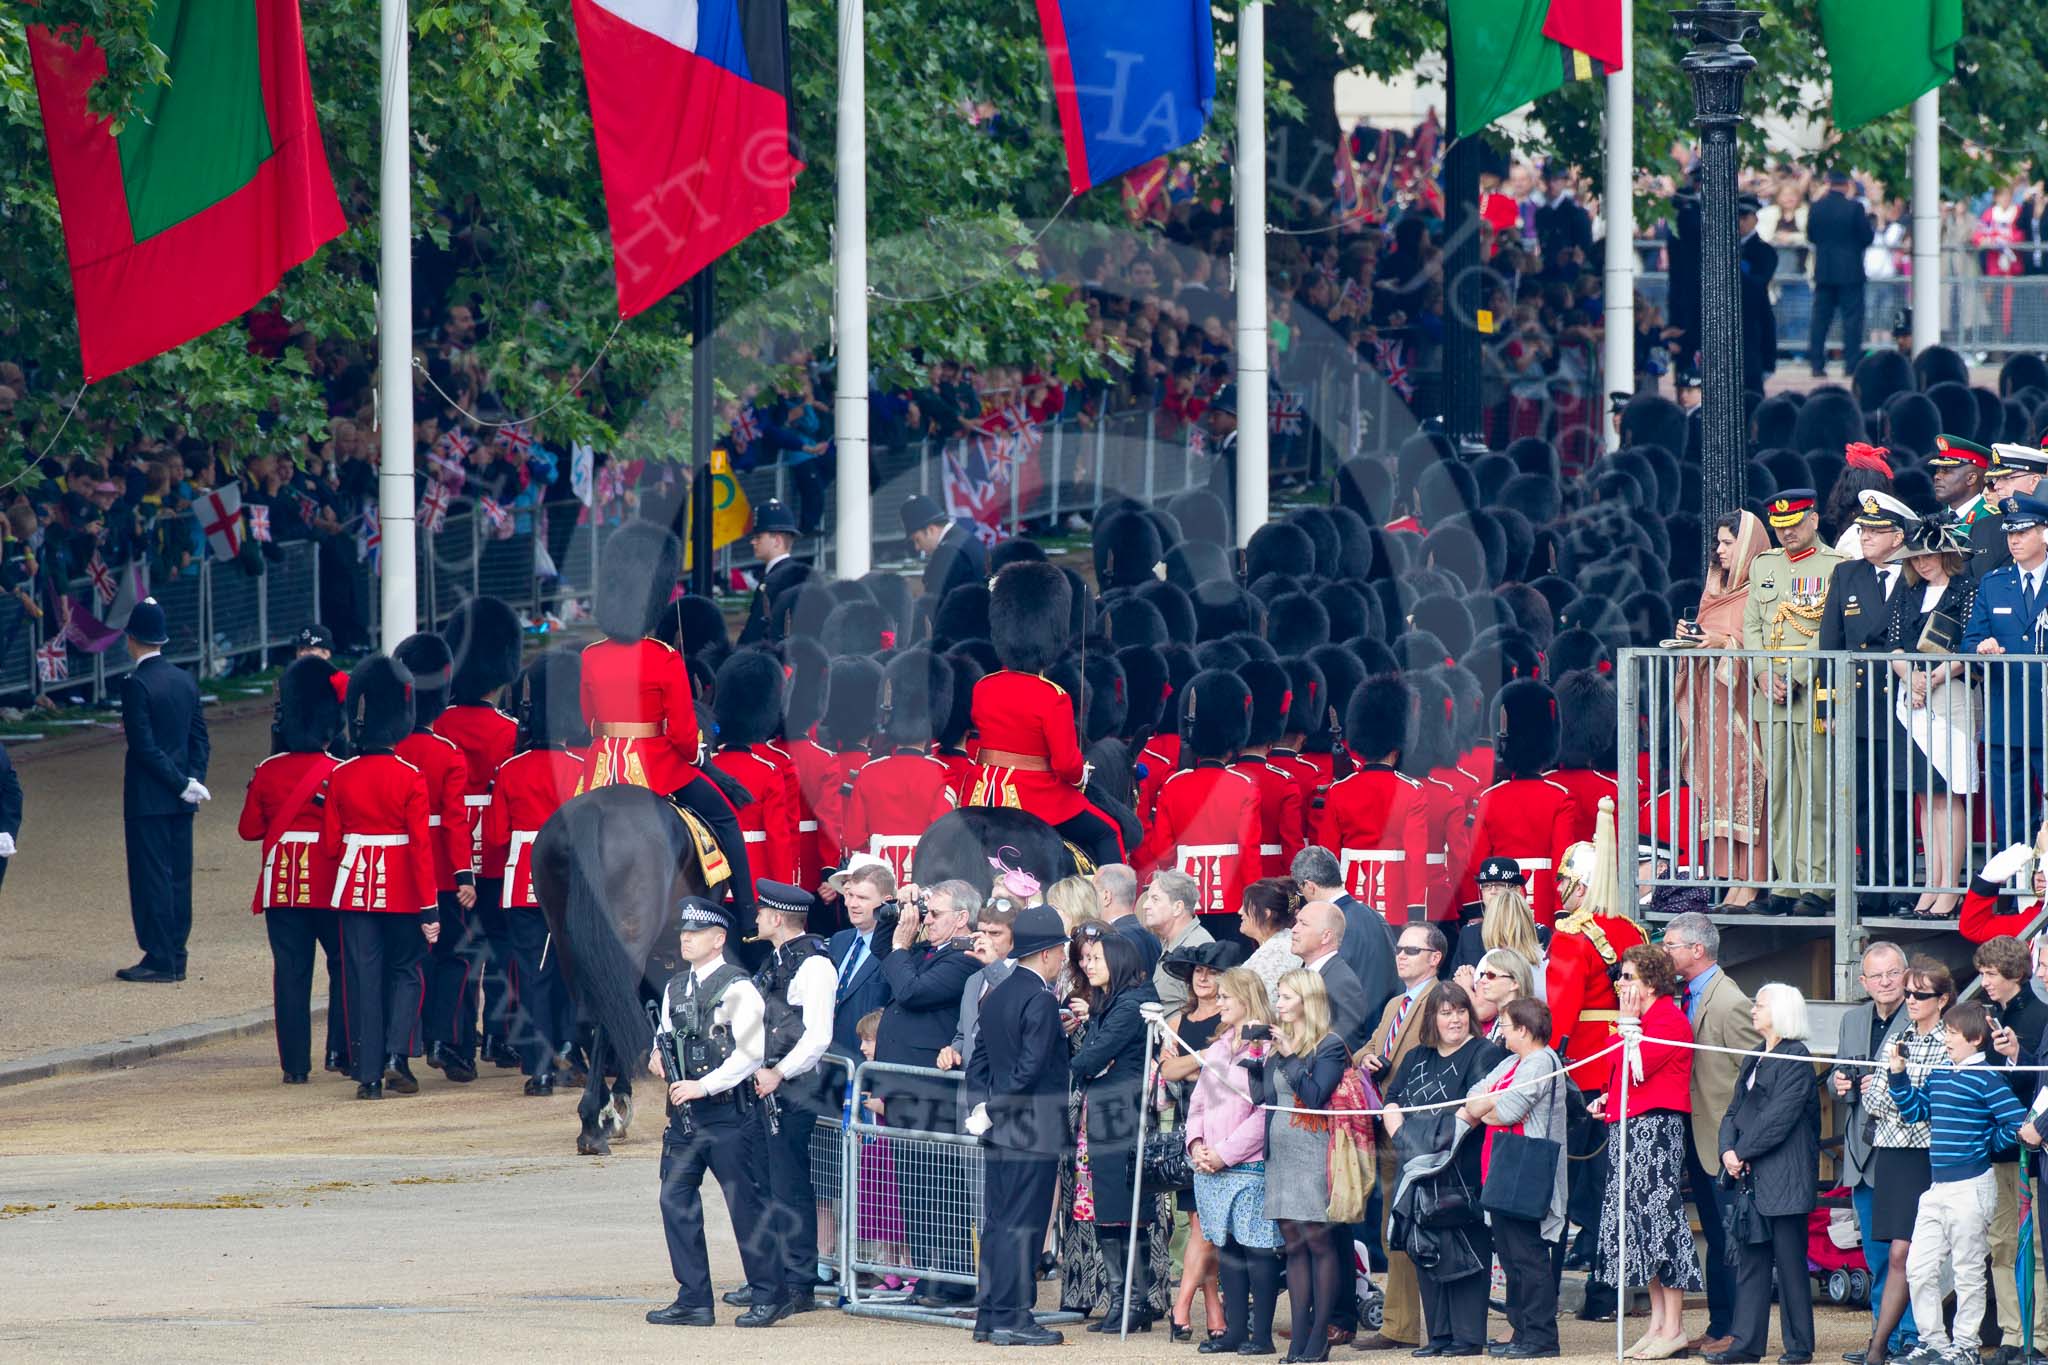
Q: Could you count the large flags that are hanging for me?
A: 5